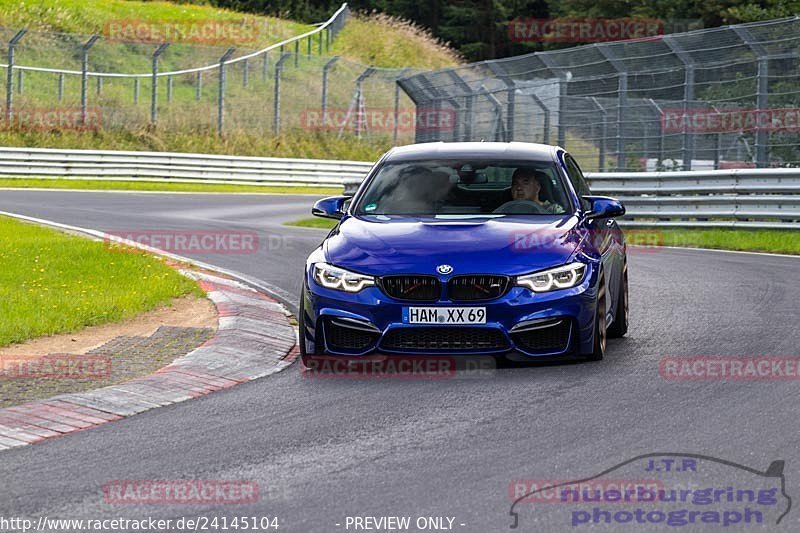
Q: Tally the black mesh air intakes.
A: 3